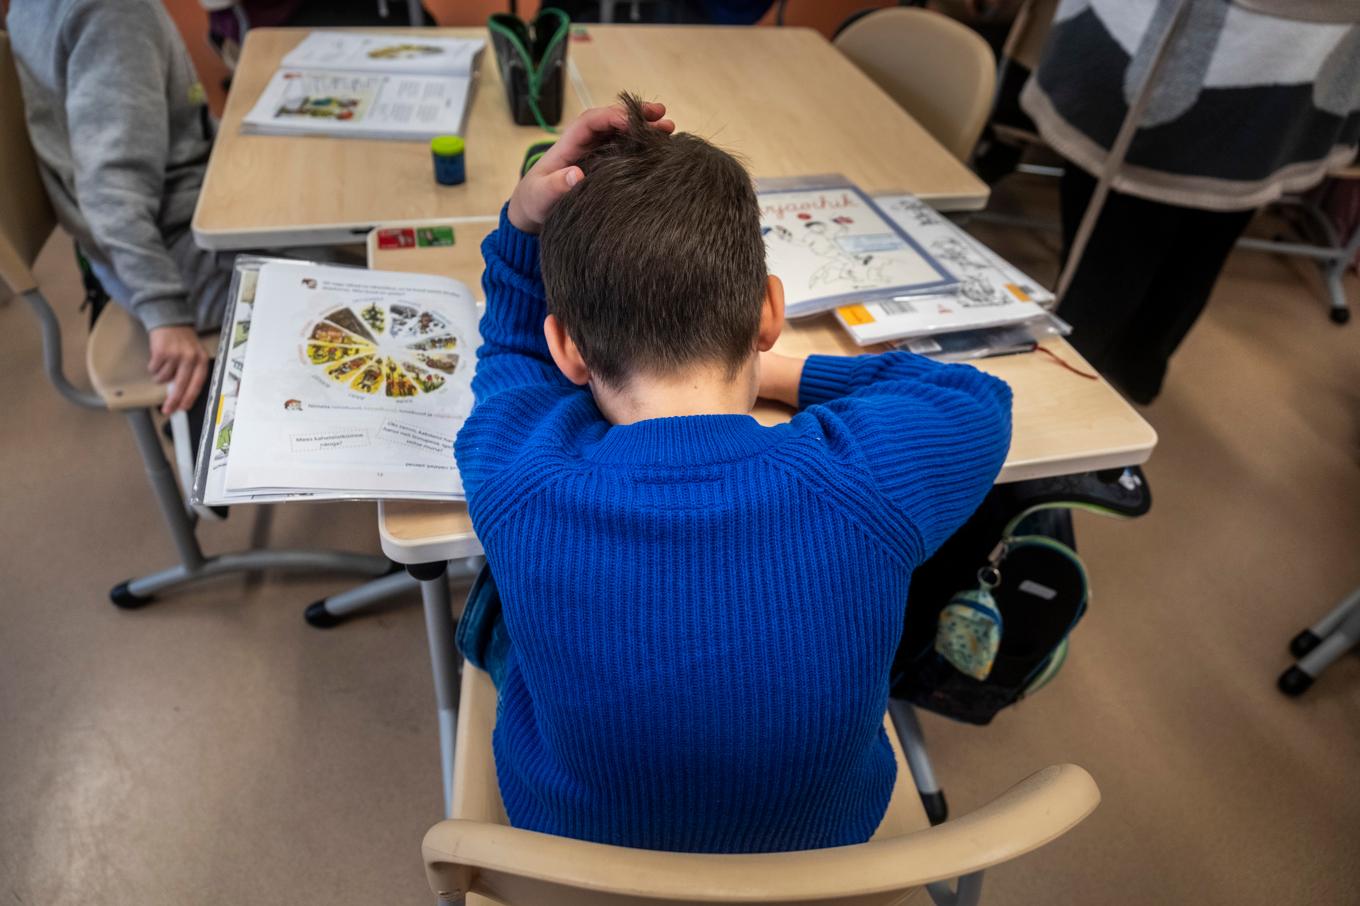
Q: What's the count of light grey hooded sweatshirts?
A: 1